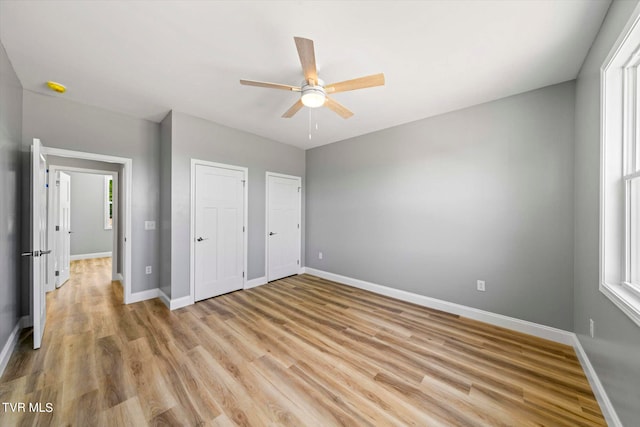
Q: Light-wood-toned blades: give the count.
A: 5